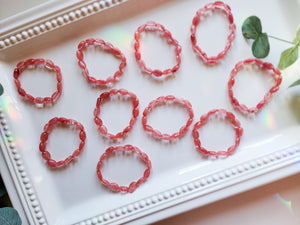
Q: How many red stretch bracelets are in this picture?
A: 10